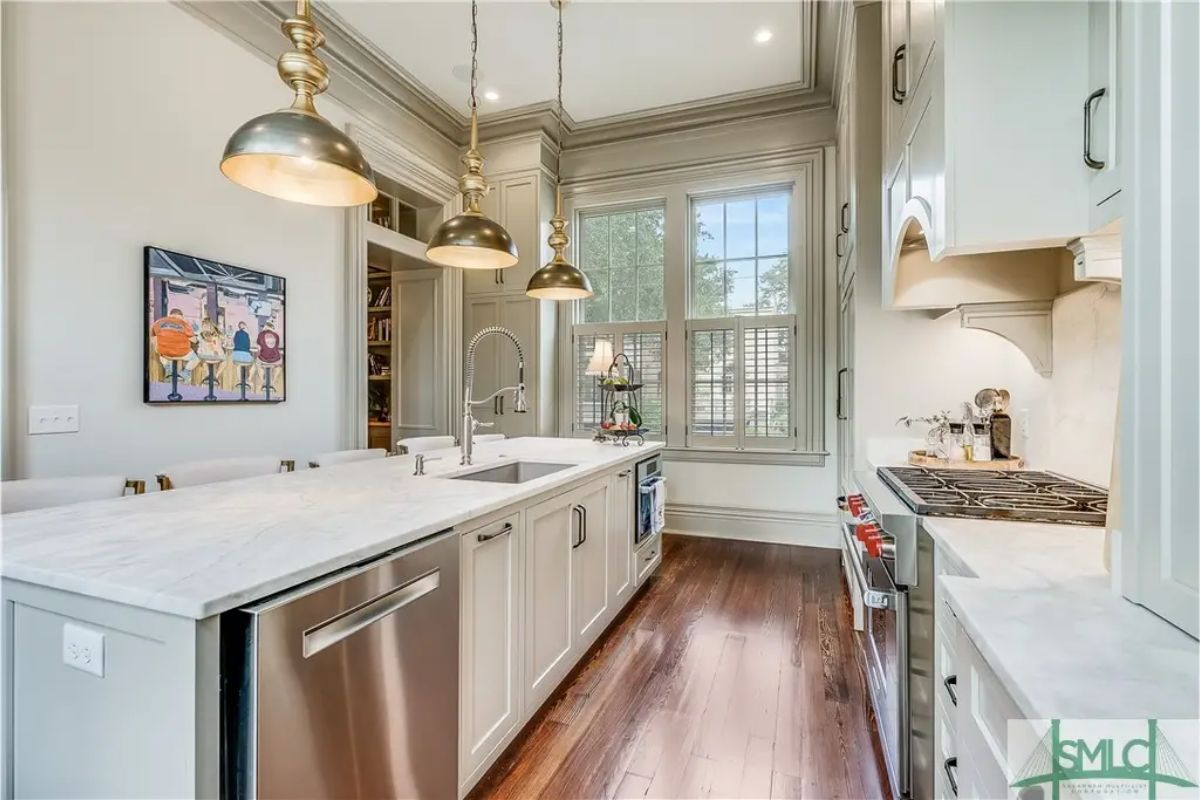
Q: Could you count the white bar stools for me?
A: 5